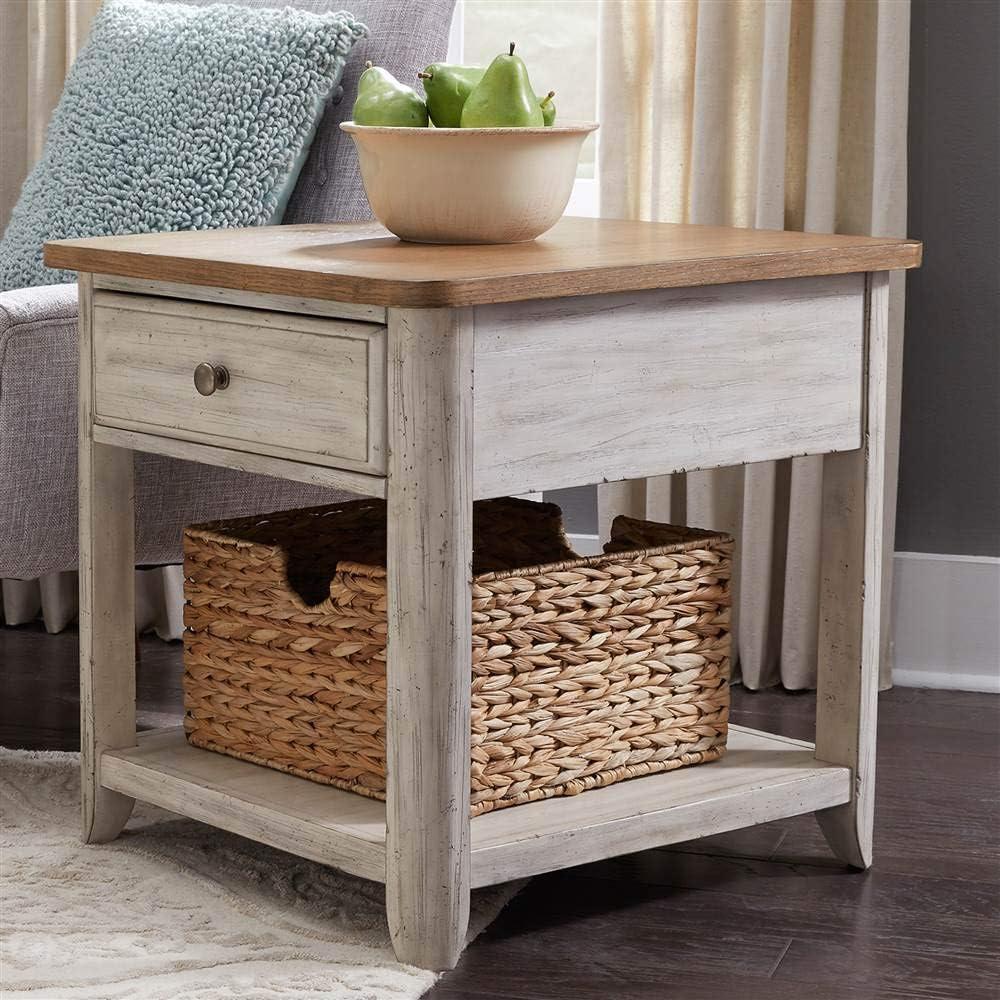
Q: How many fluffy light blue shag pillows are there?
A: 1